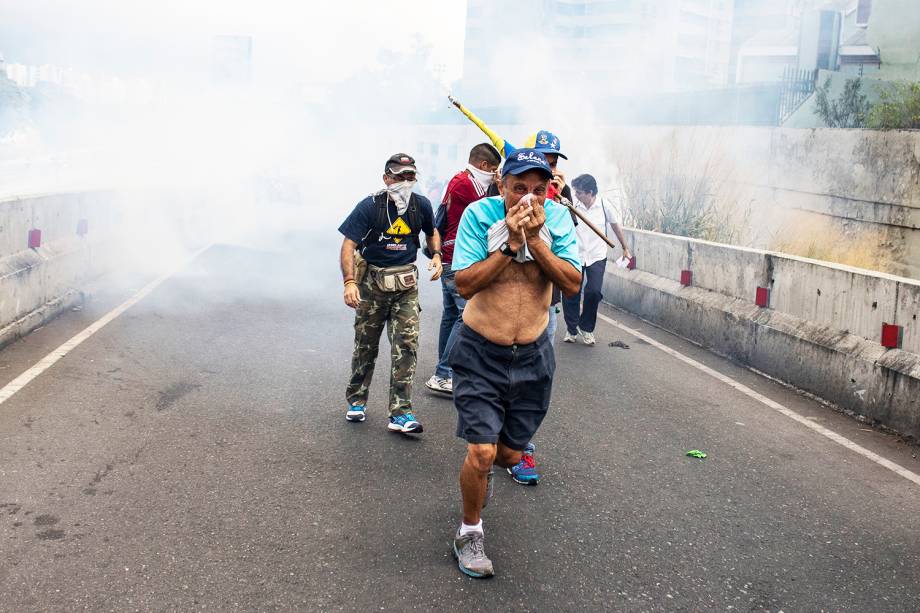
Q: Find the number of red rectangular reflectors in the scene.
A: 6